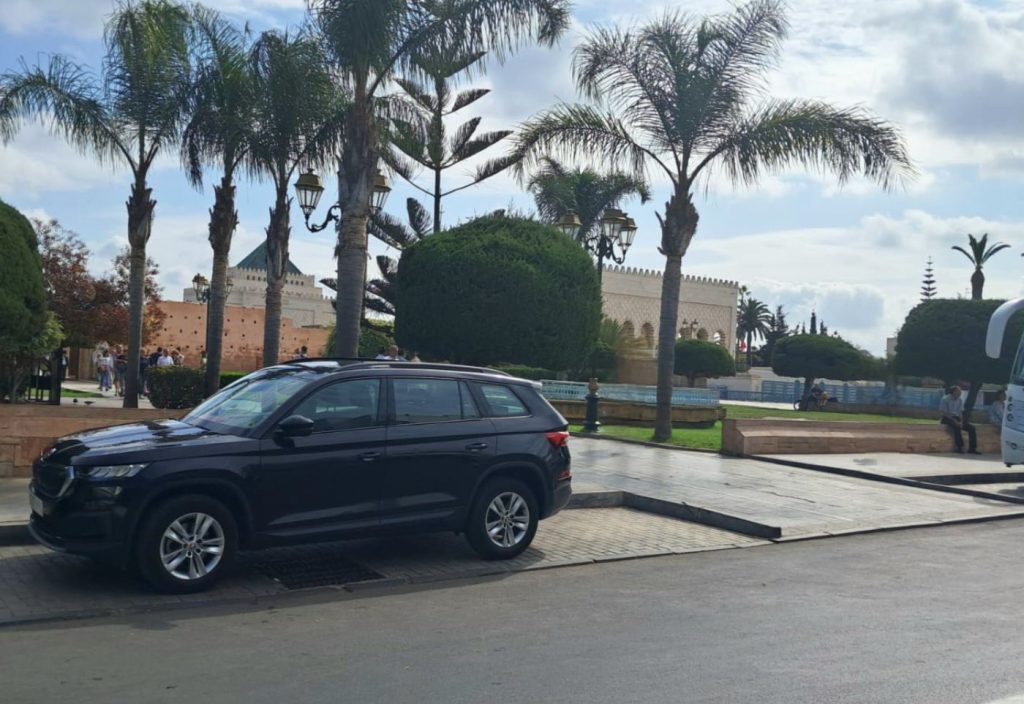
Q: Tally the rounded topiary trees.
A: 5